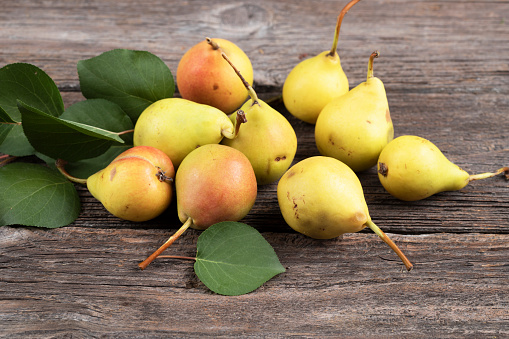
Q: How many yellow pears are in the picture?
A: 6